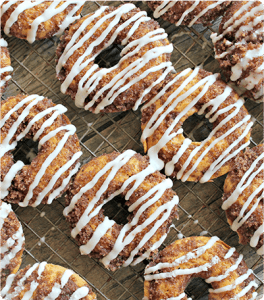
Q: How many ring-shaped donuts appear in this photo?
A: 12